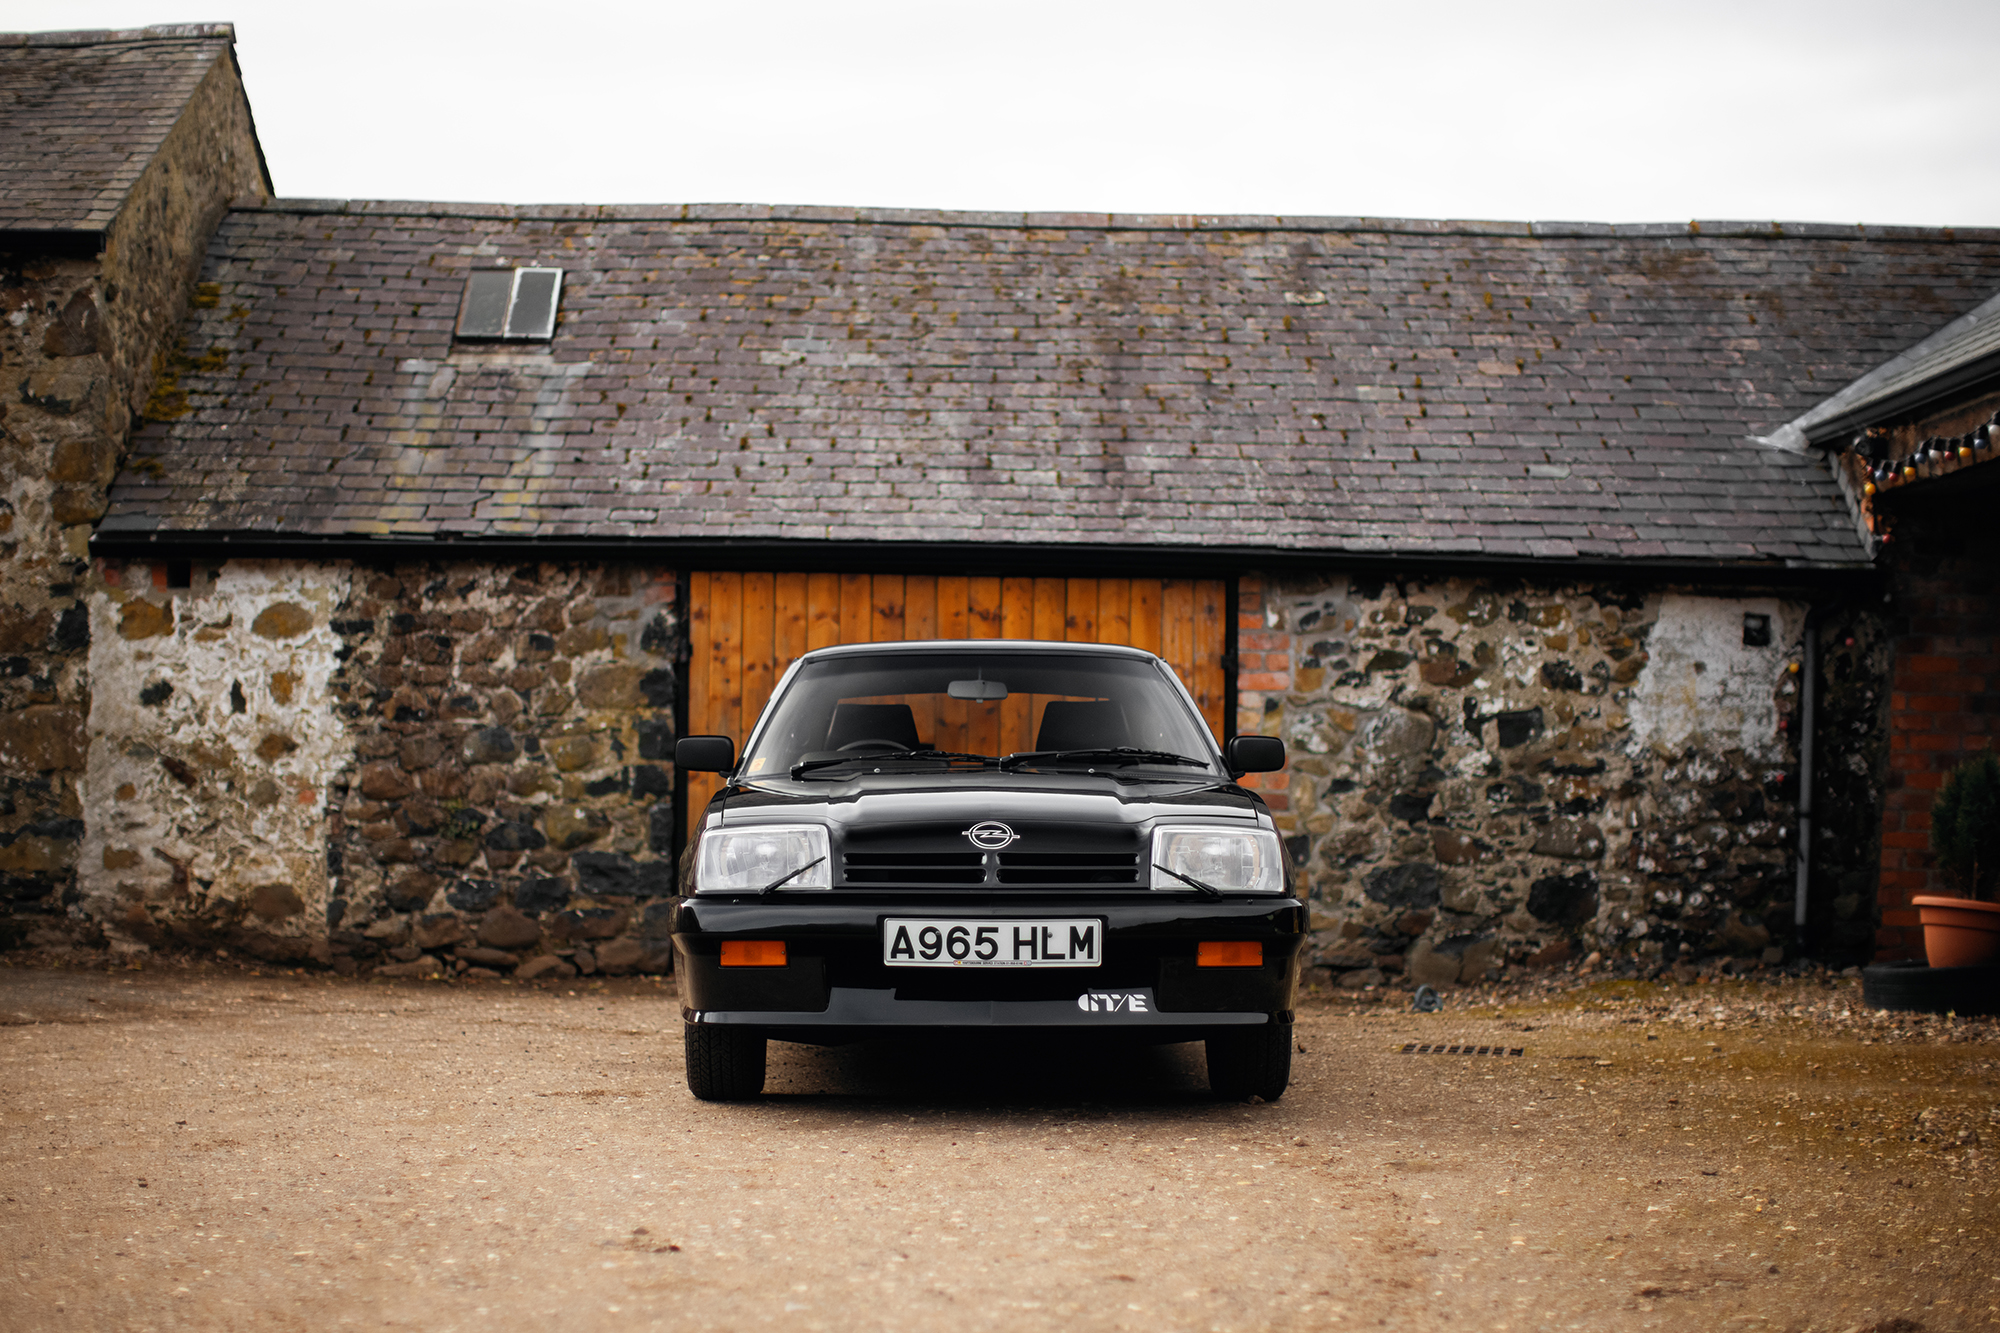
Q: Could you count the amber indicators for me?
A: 2